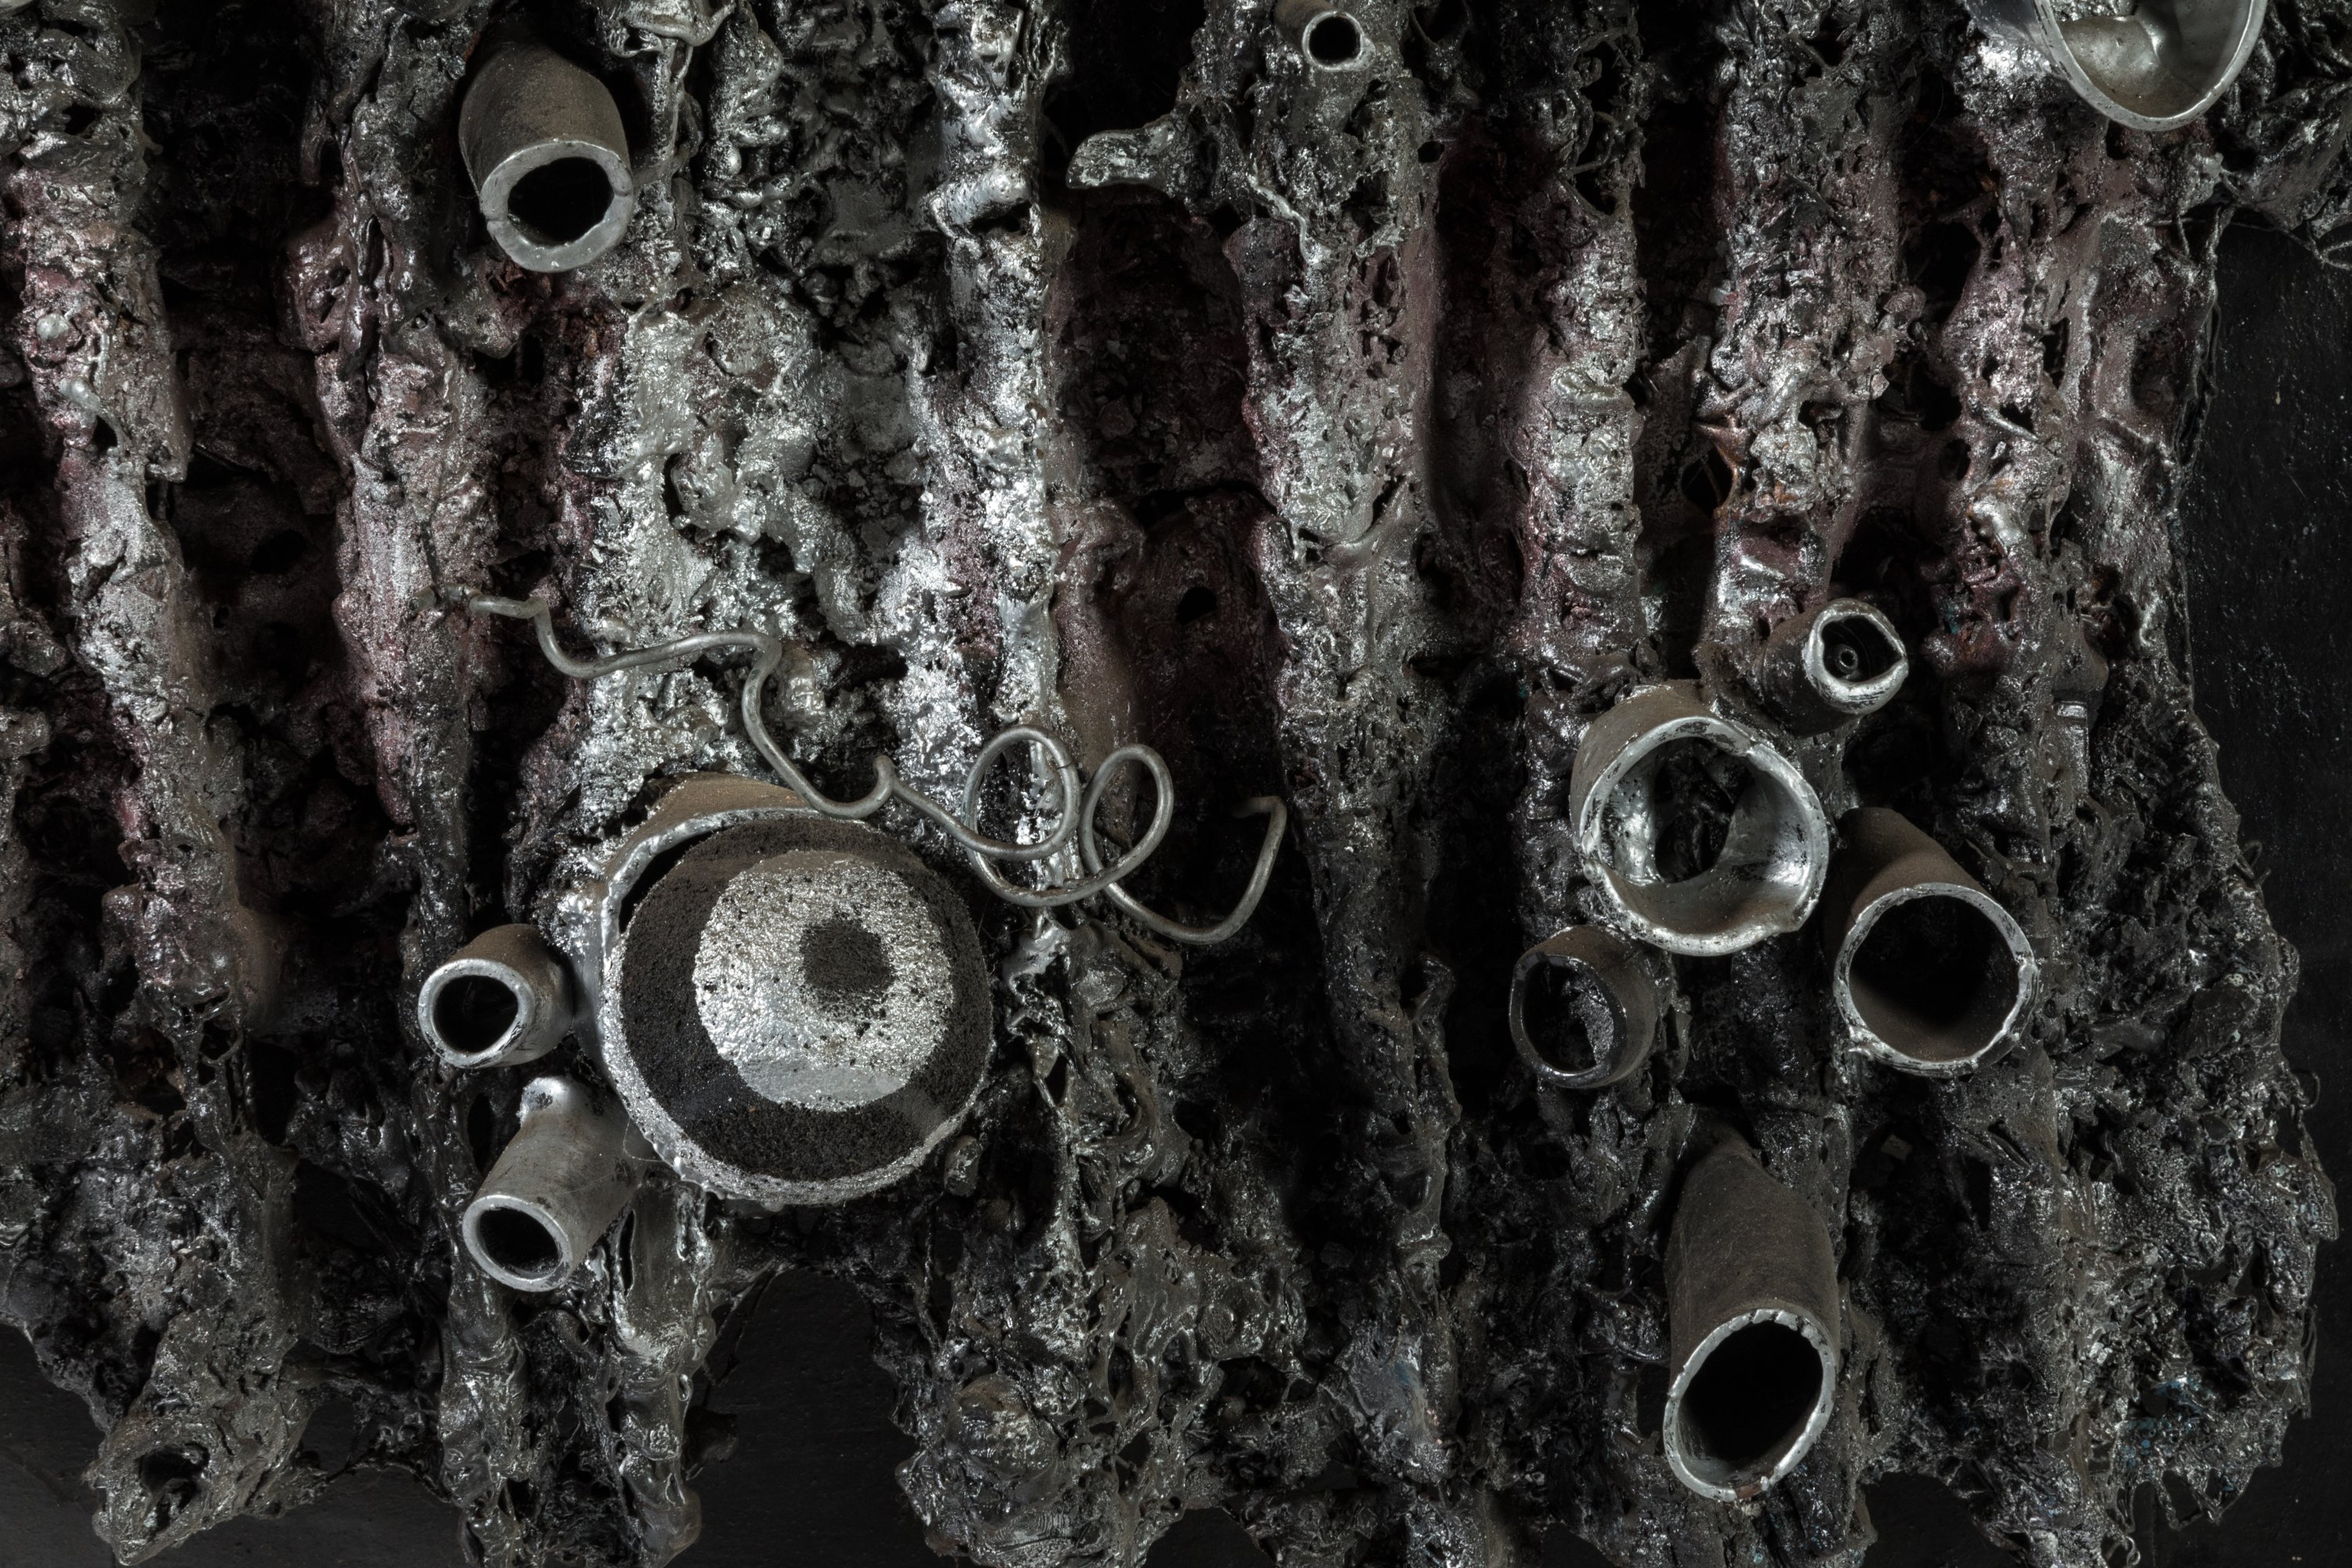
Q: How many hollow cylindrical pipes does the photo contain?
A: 10